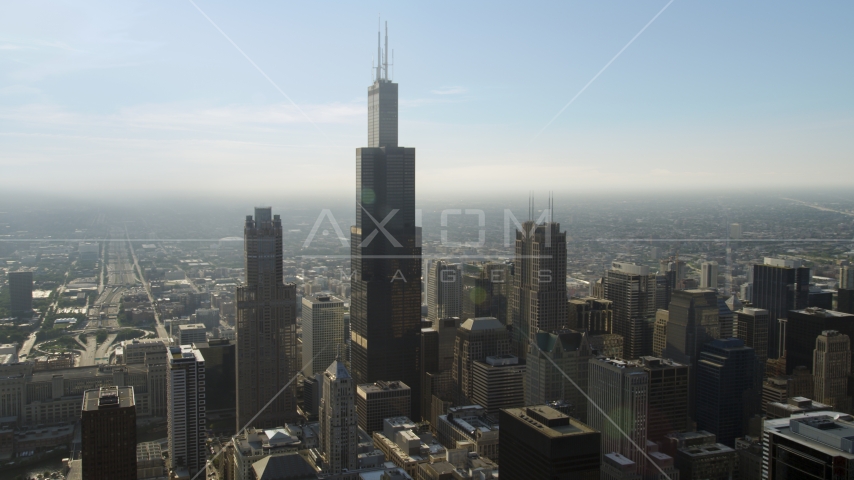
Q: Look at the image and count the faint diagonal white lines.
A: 4